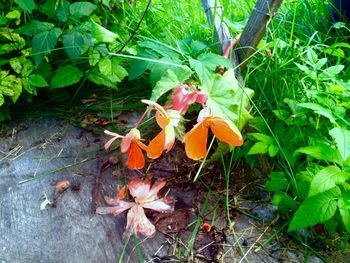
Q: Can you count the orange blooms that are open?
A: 3